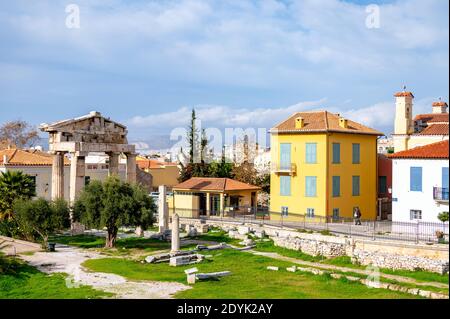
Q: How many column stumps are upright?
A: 2